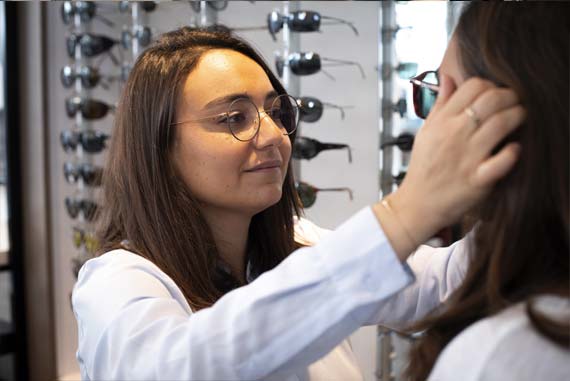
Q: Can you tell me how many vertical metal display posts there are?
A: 5